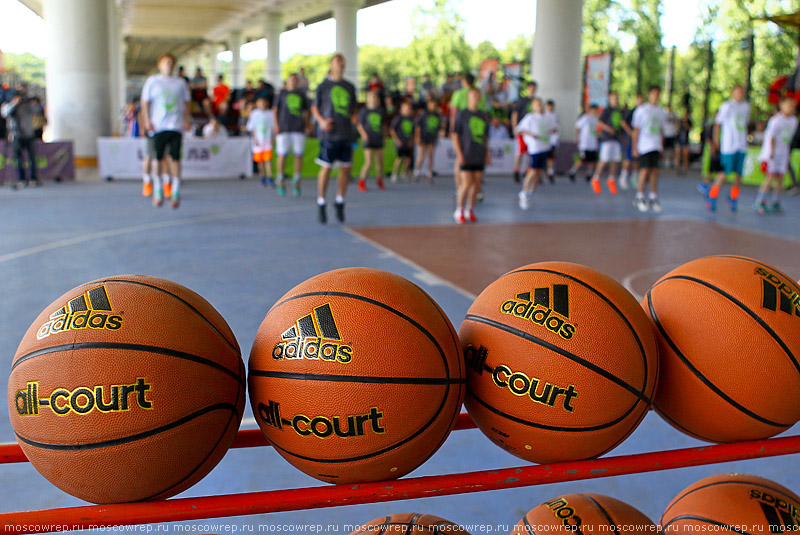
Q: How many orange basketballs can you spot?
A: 7